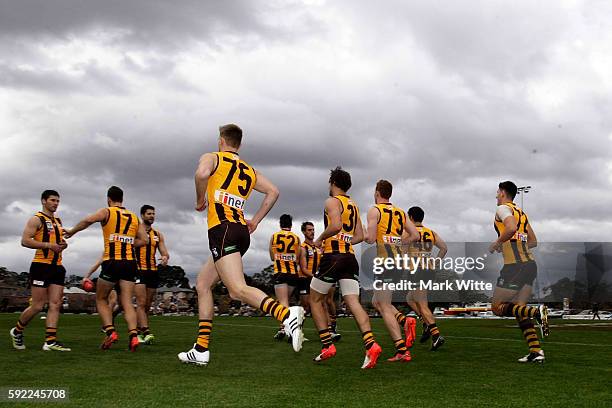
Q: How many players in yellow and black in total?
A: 10